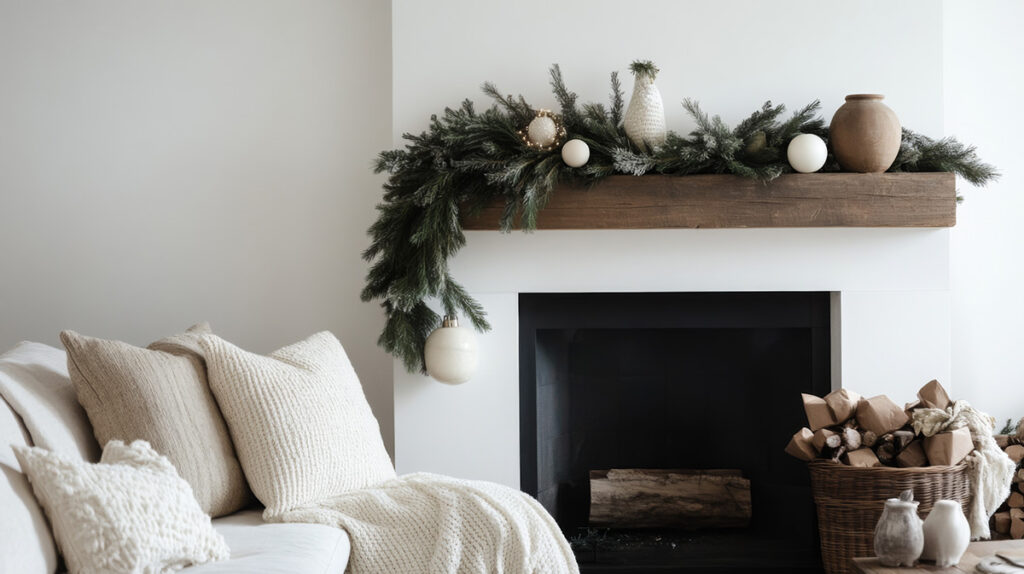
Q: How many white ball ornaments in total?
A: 4